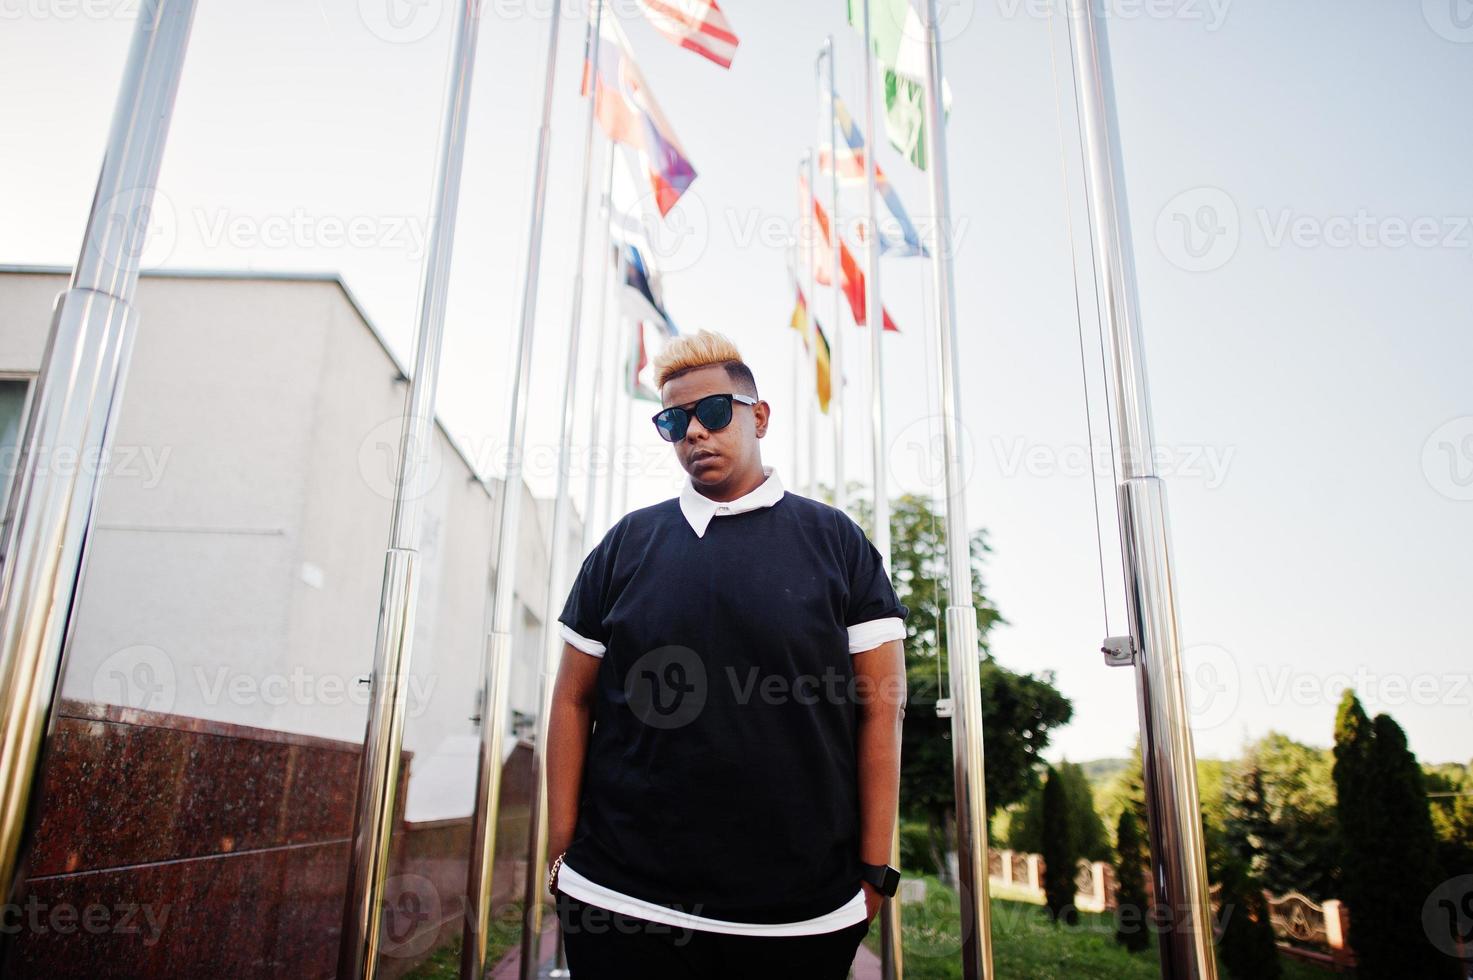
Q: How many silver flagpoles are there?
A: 13